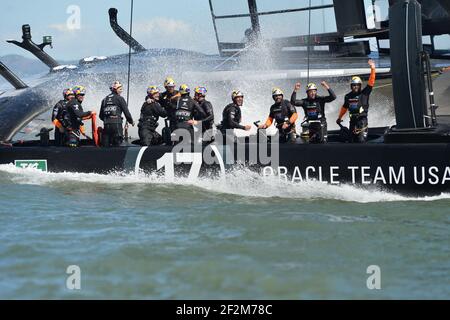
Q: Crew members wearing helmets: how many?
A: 11